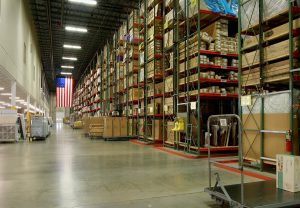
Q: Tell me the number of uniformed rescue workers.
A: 0